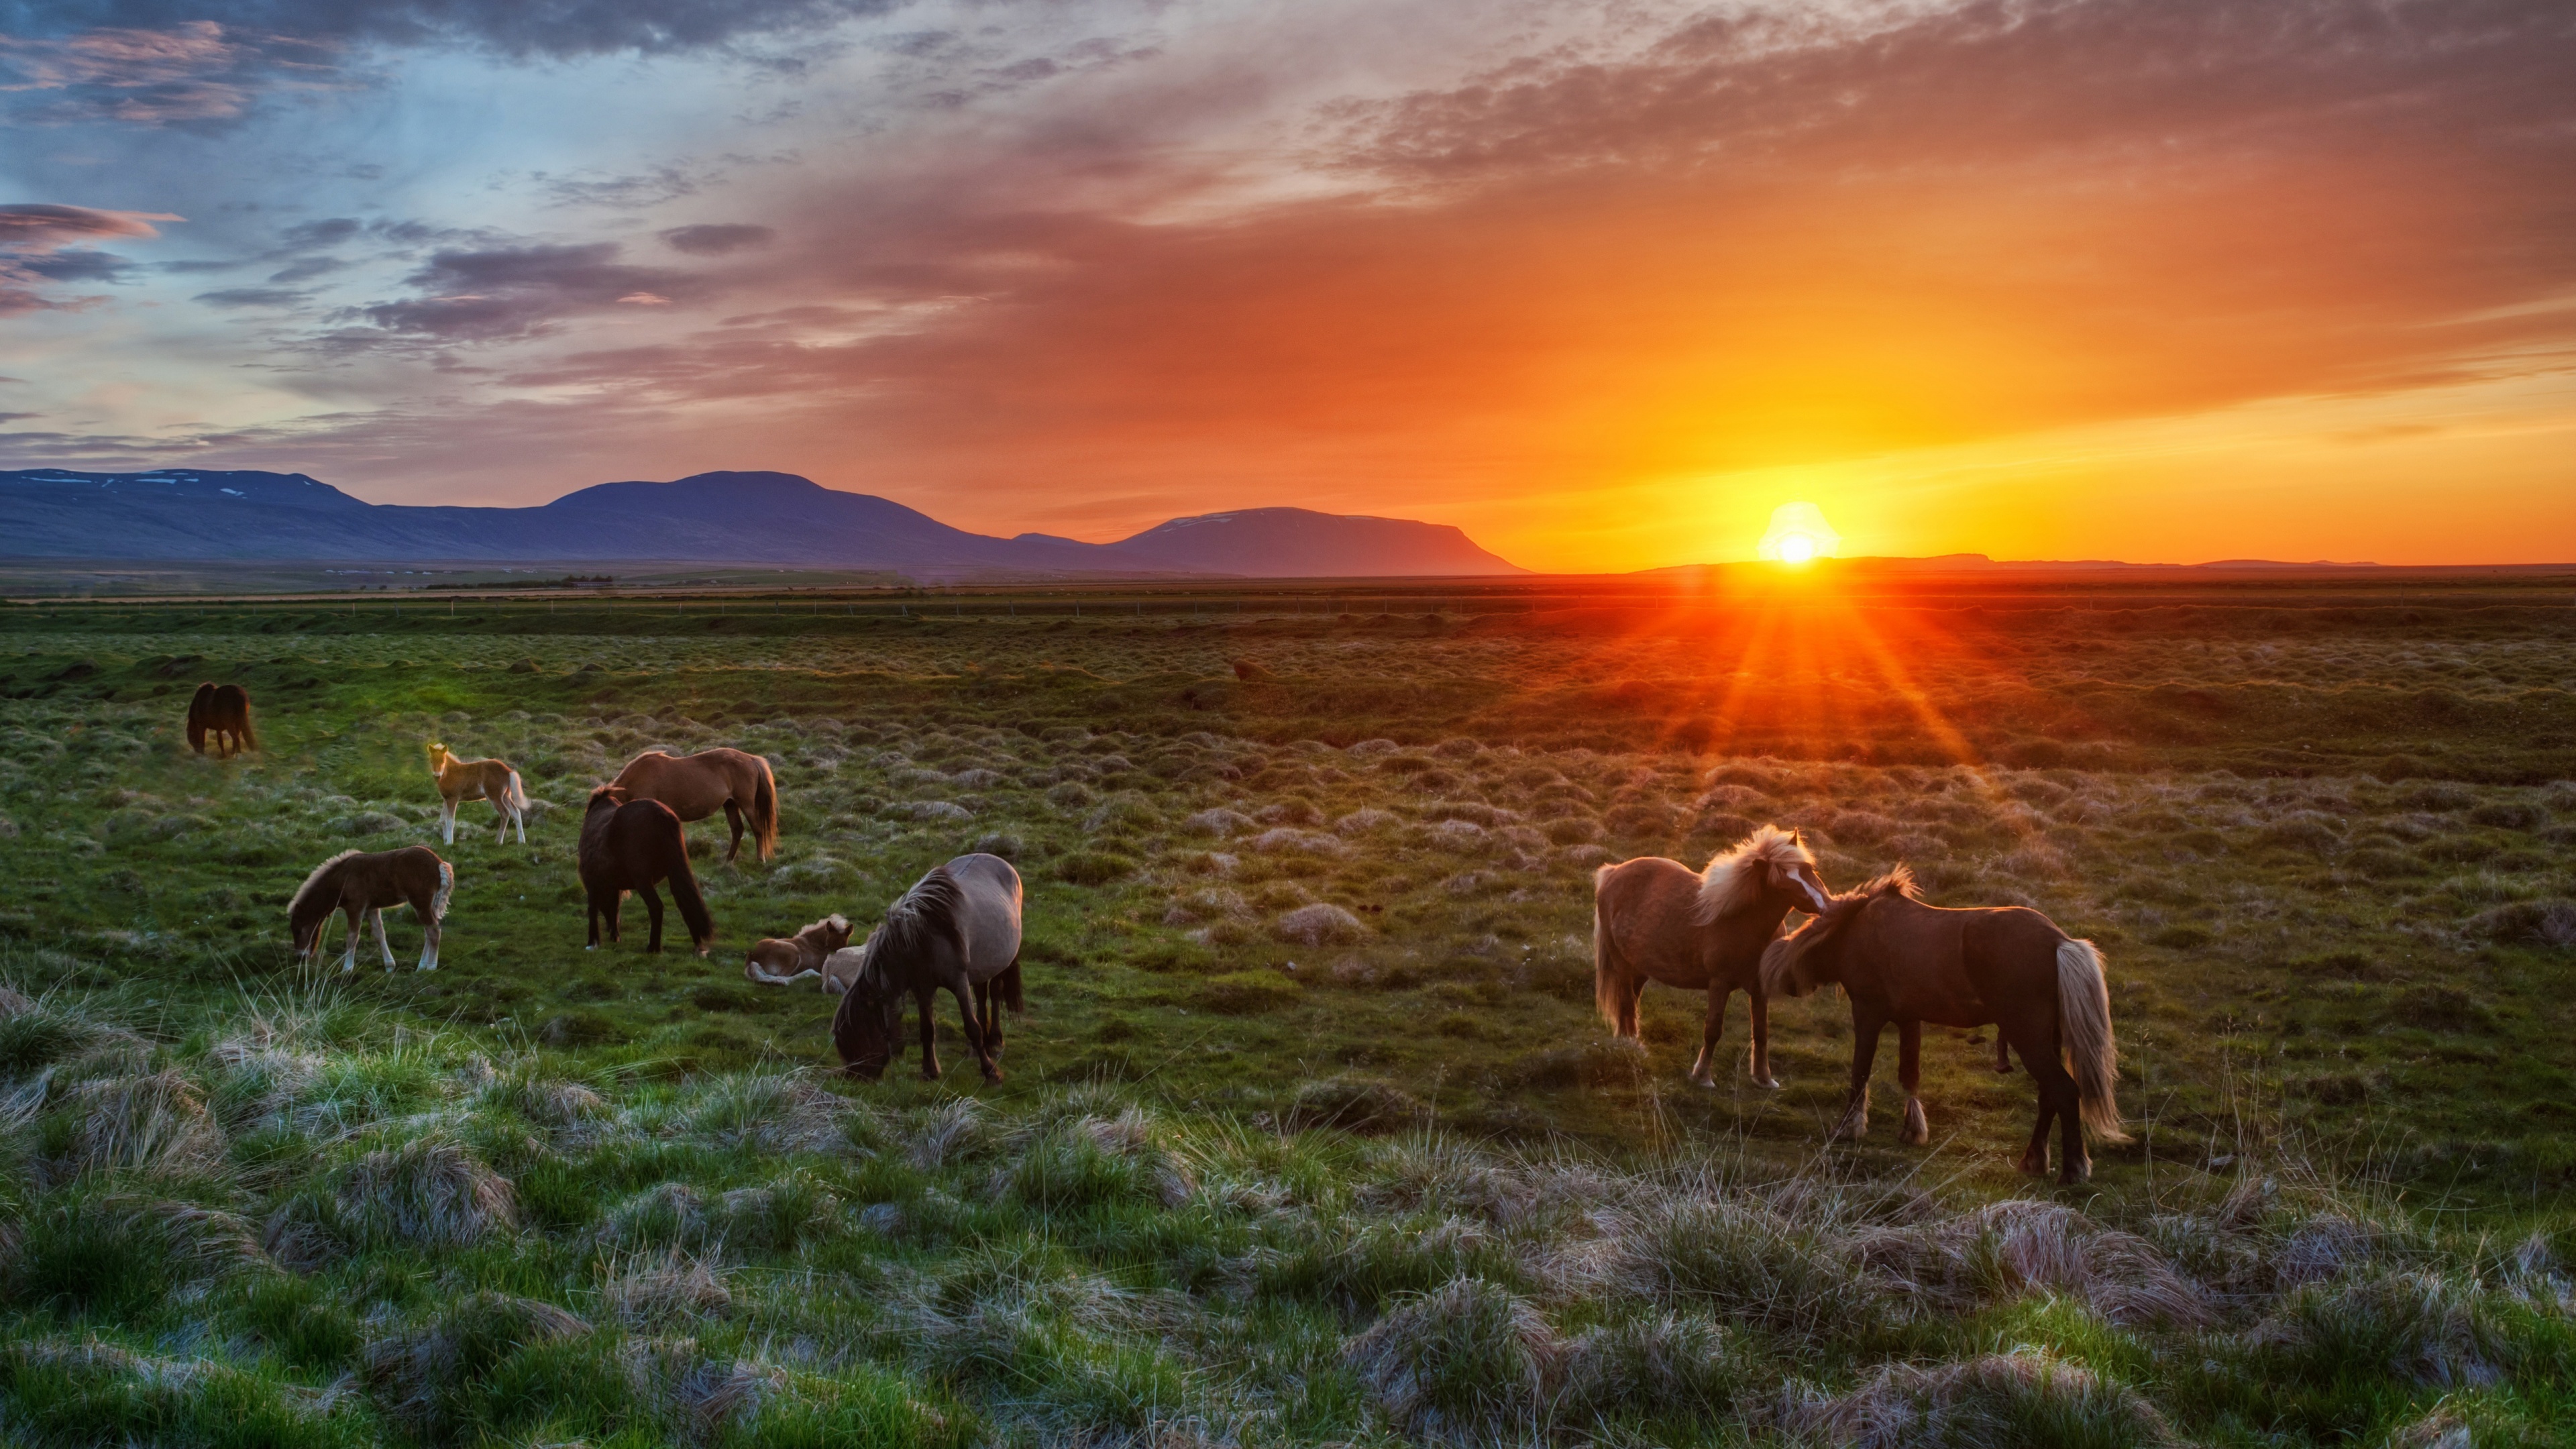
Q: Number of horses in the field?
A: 10